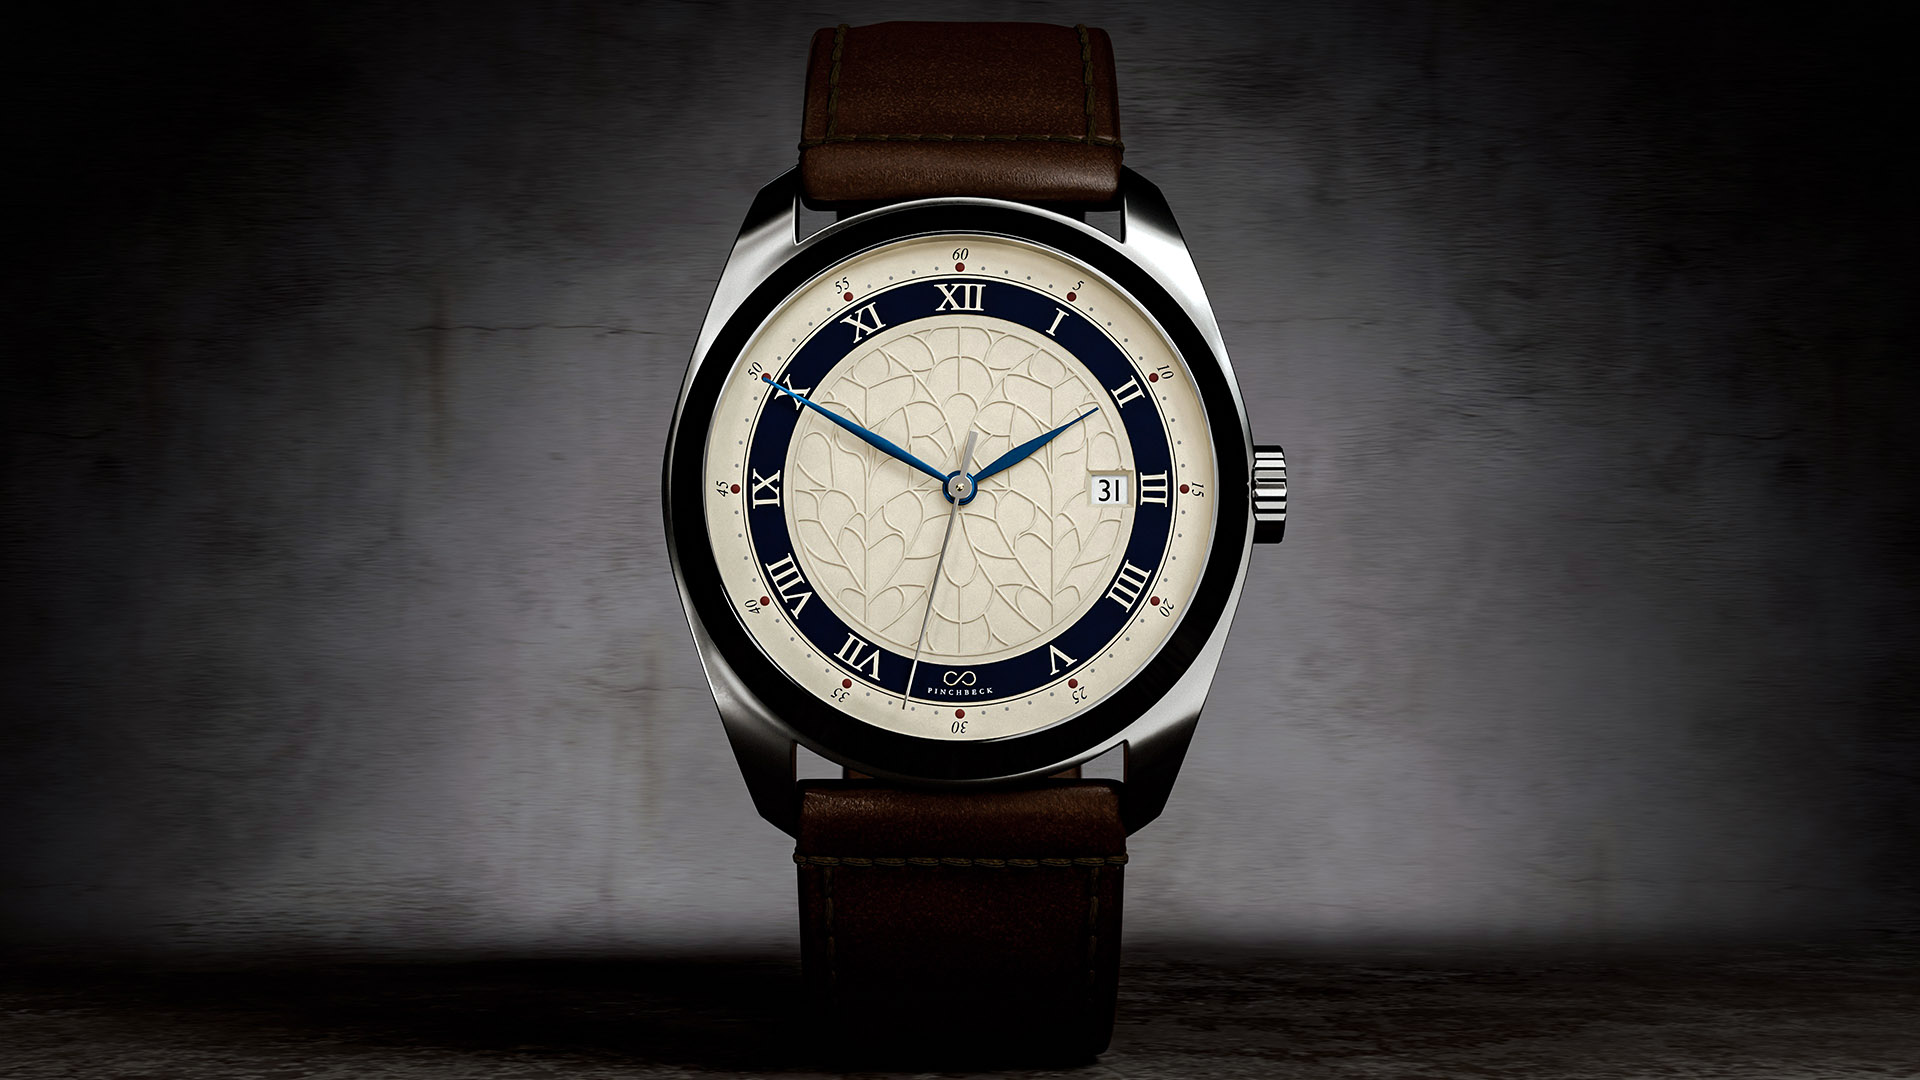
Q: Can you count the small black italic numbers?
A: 12